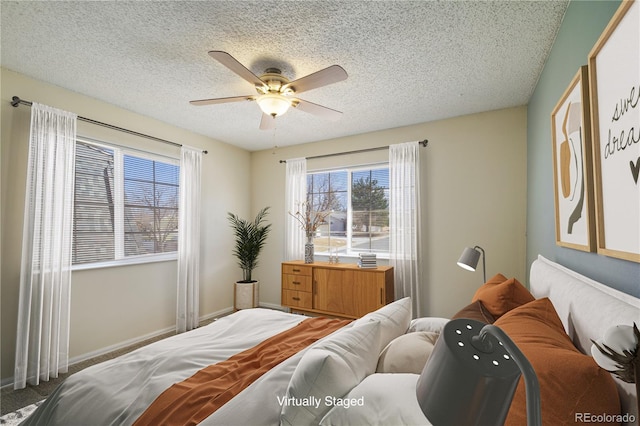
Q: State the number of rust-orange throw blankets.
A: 1